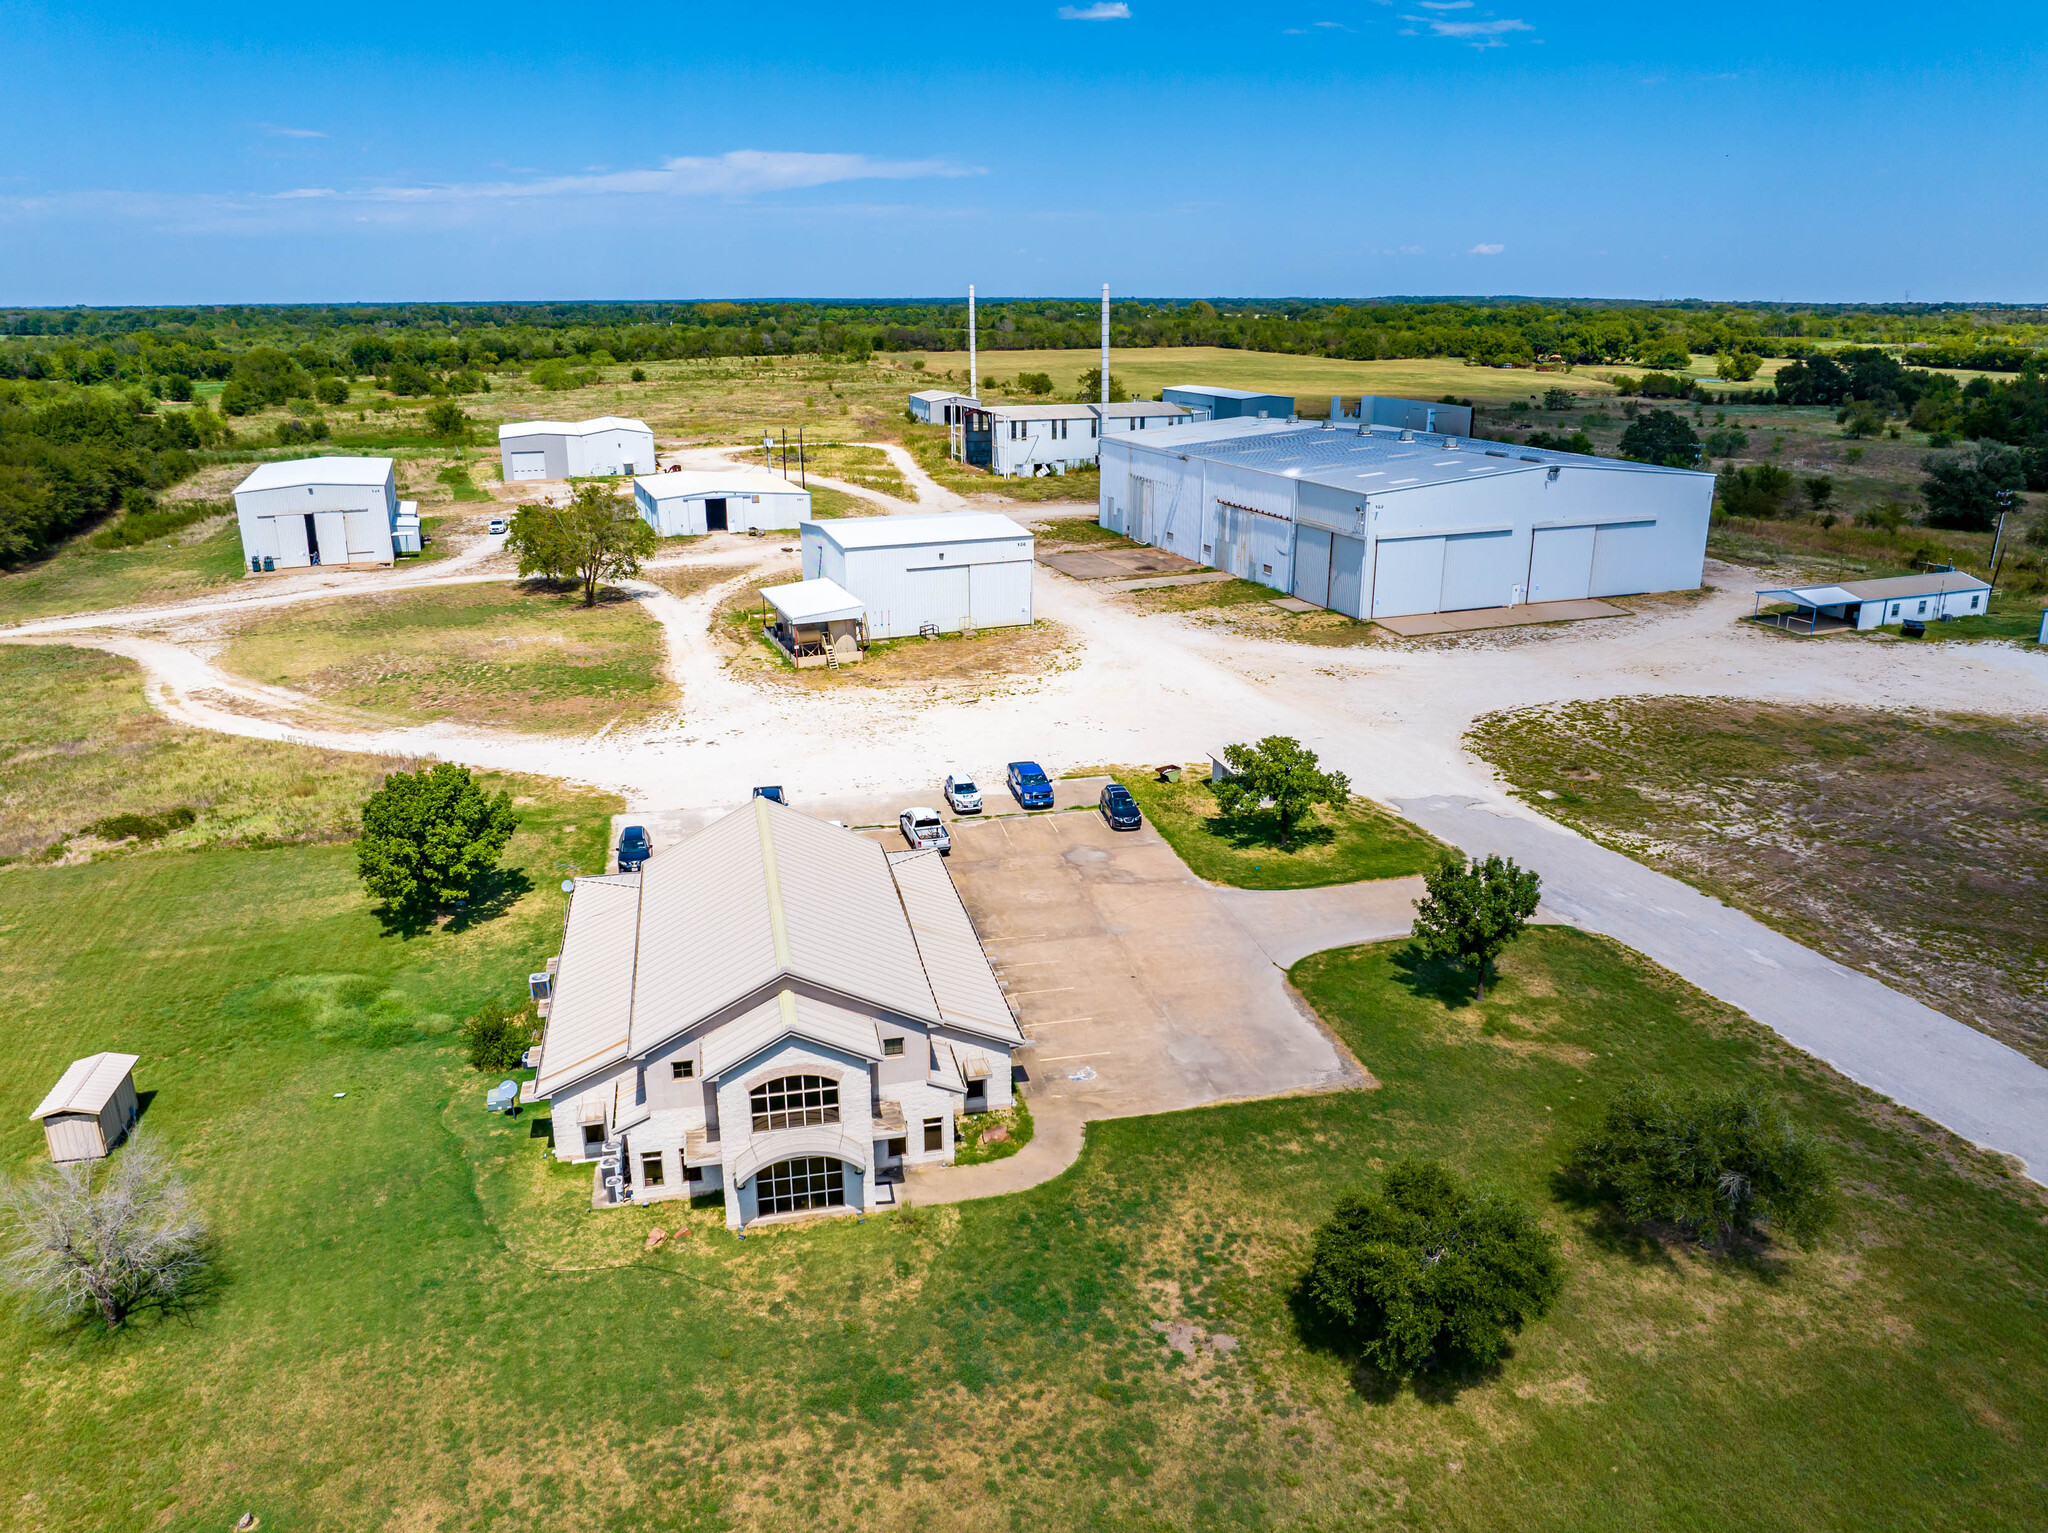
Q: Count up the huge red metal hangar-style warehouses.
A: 0